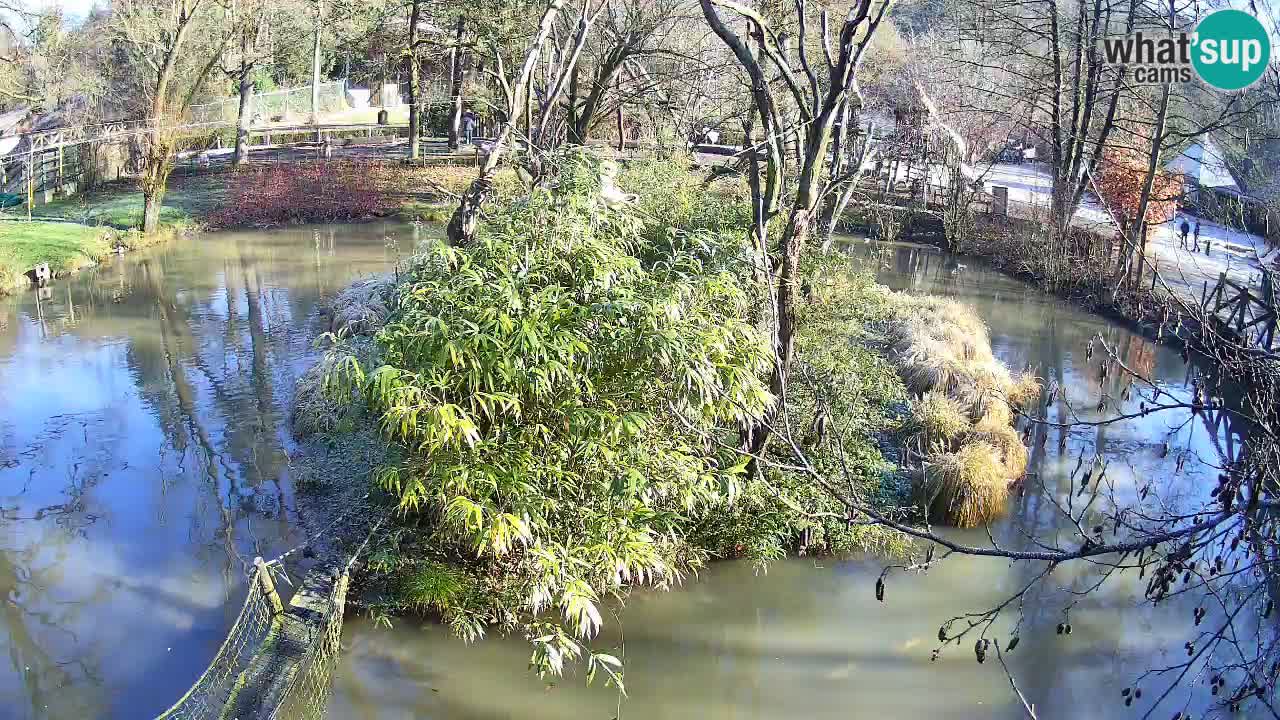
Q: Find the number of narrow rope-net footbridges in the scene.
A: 1